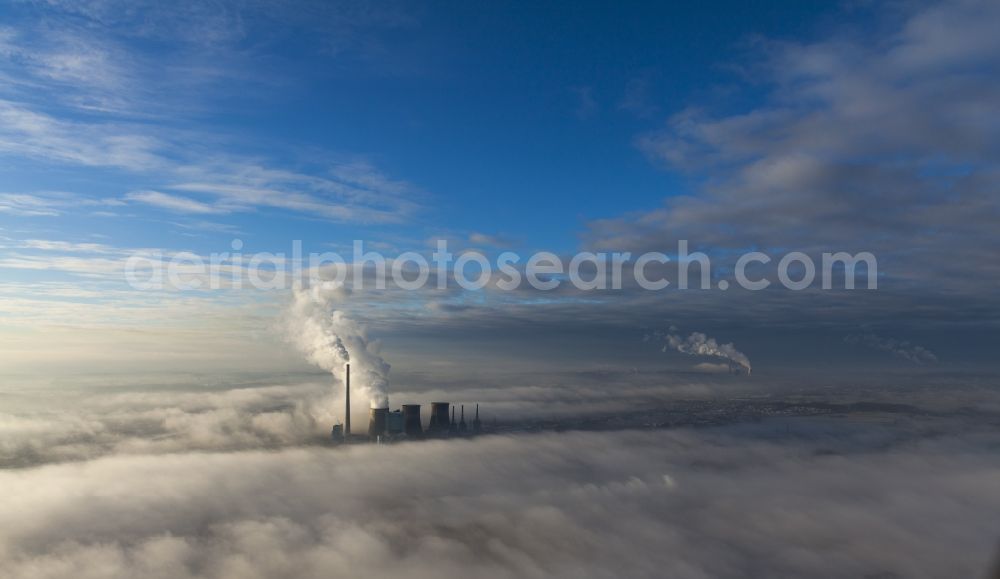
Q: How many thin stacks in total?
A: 4